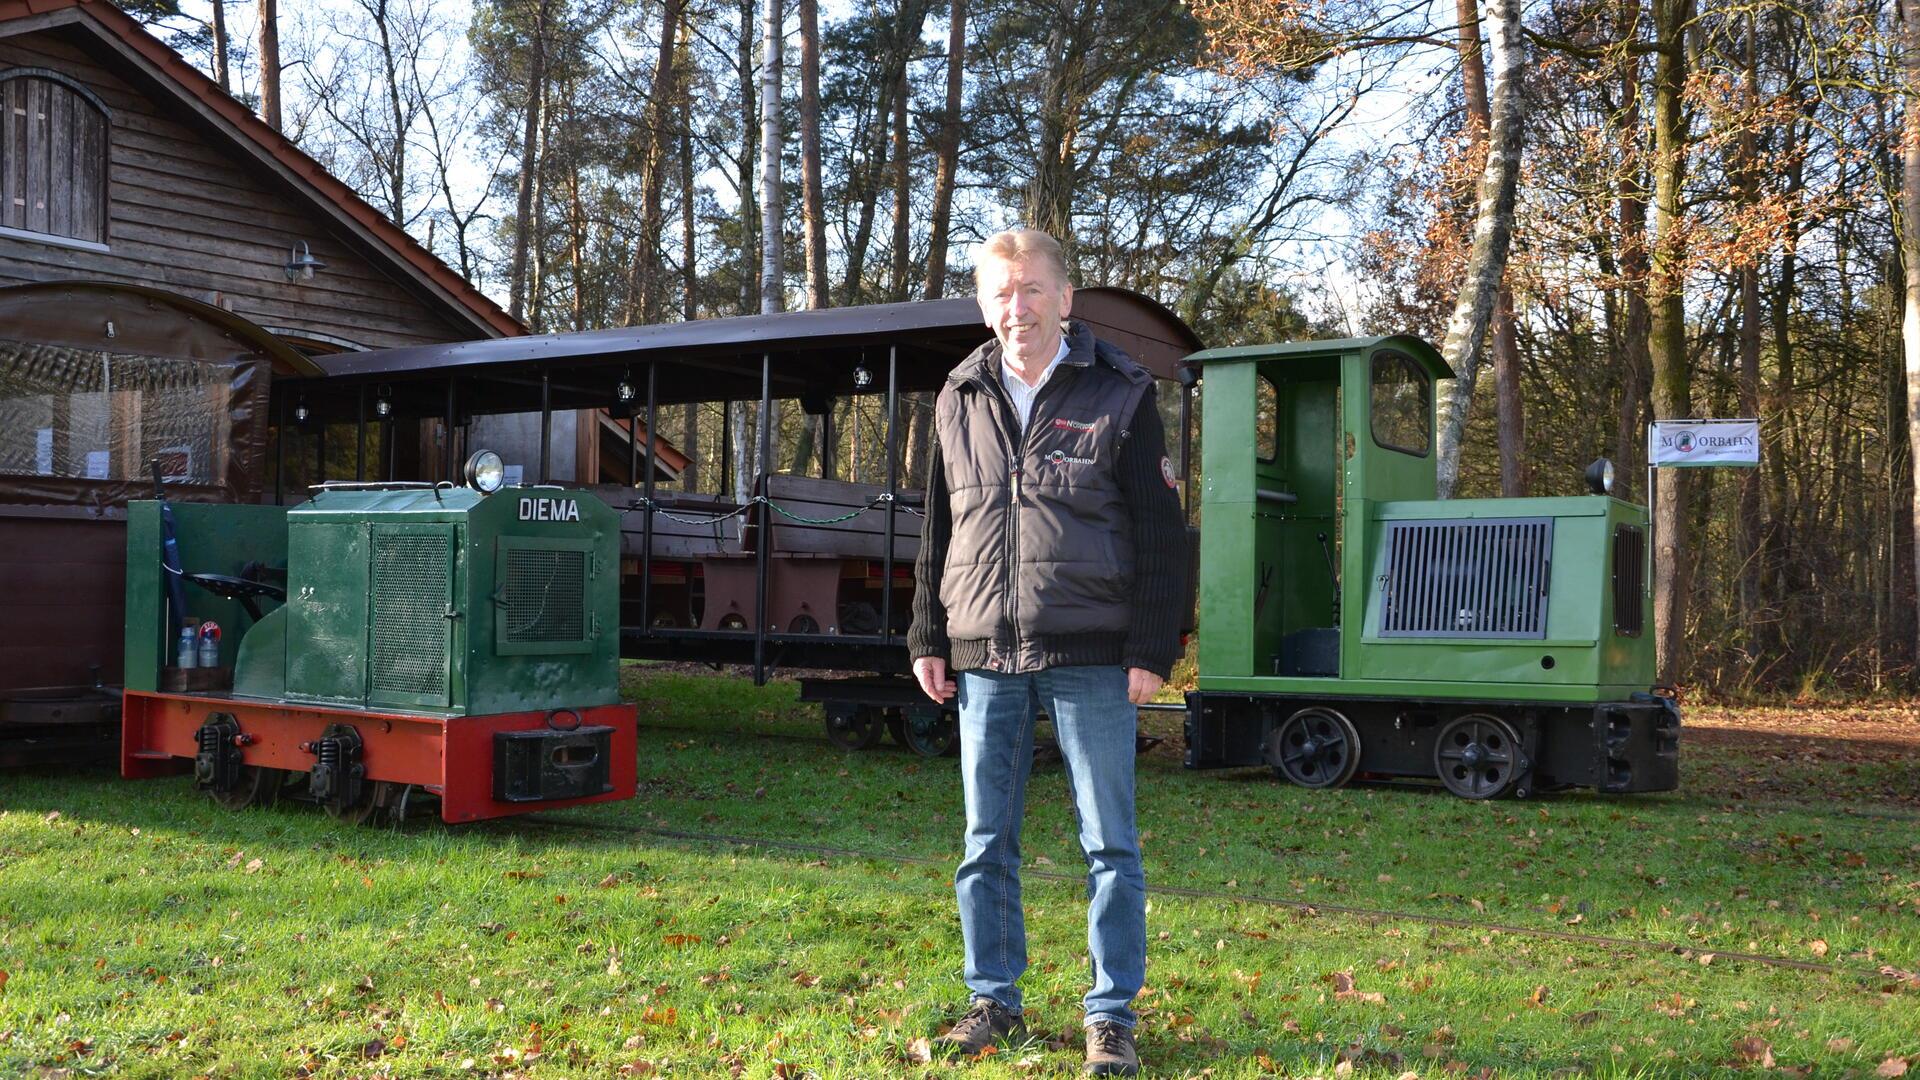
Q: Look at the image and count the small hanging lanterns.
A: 4